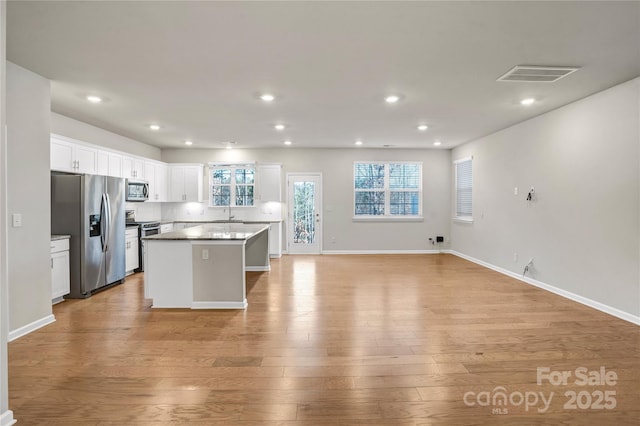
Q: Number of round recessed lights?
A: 12